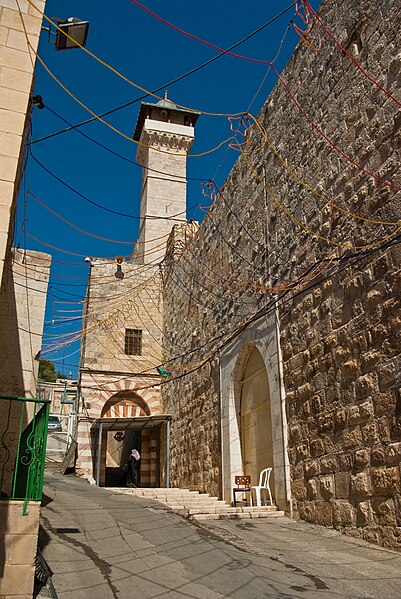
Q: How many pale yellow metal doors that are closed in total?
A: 1